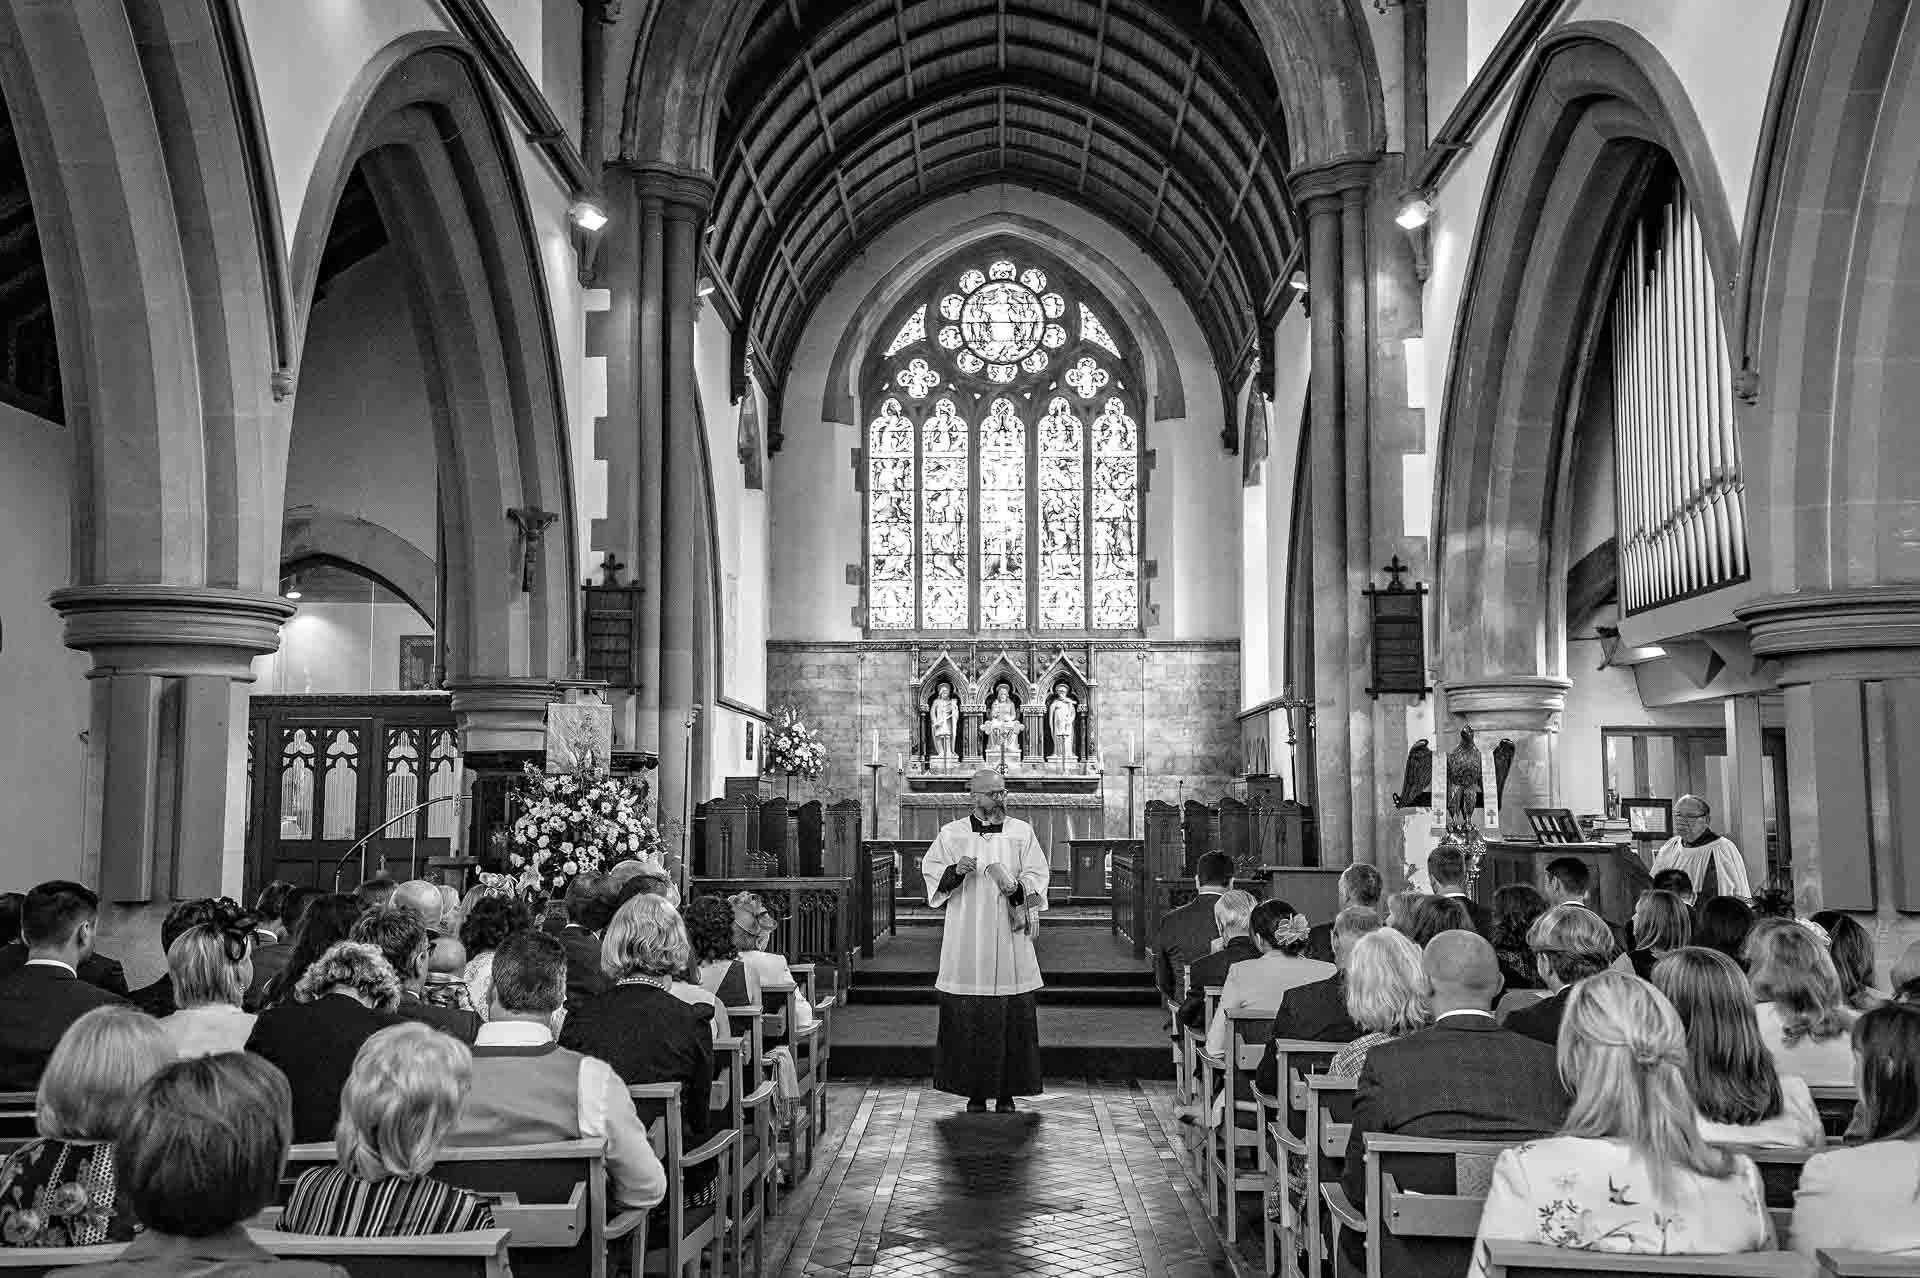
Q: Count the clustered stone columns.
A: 2